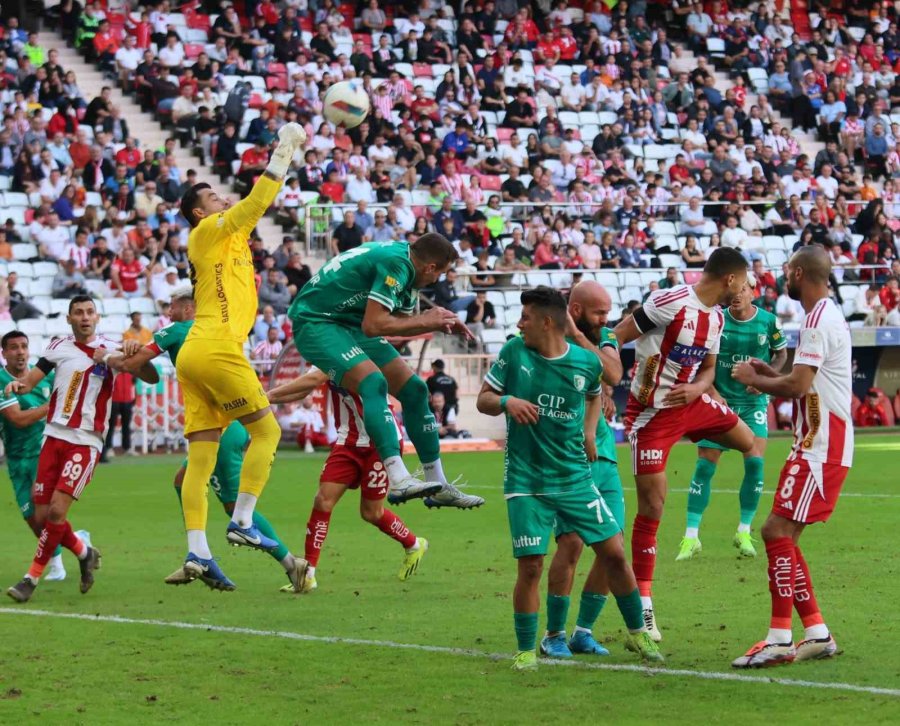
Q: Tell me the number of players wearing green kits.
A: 6